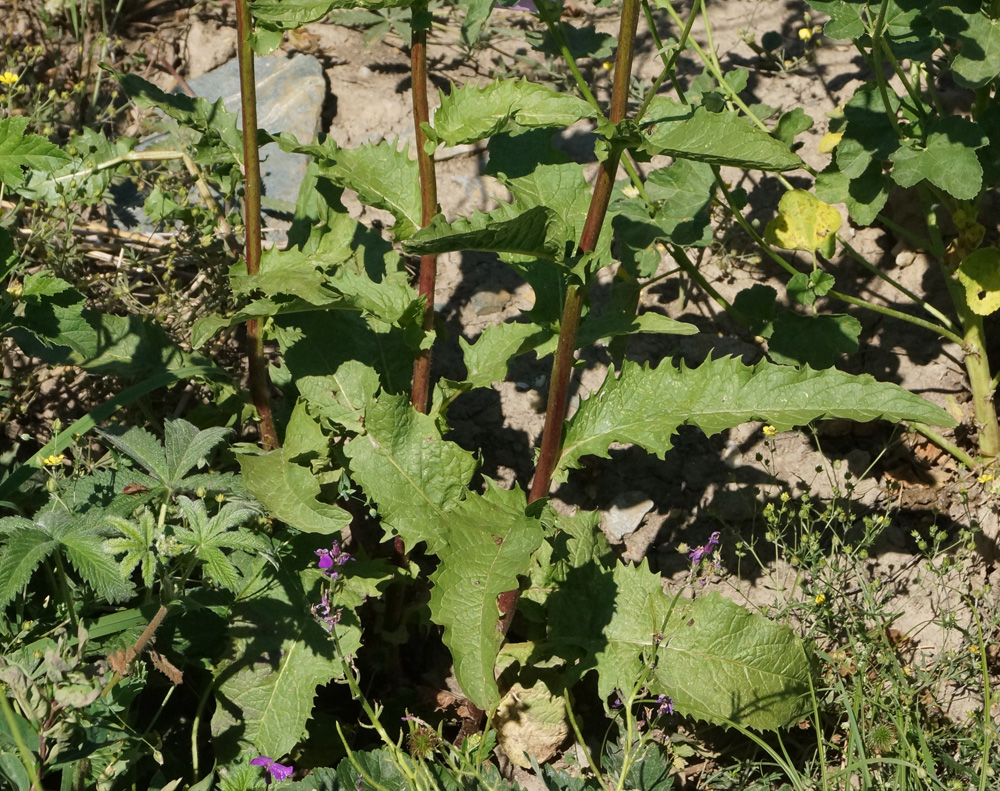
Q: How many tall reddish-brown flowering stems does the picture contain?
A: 3